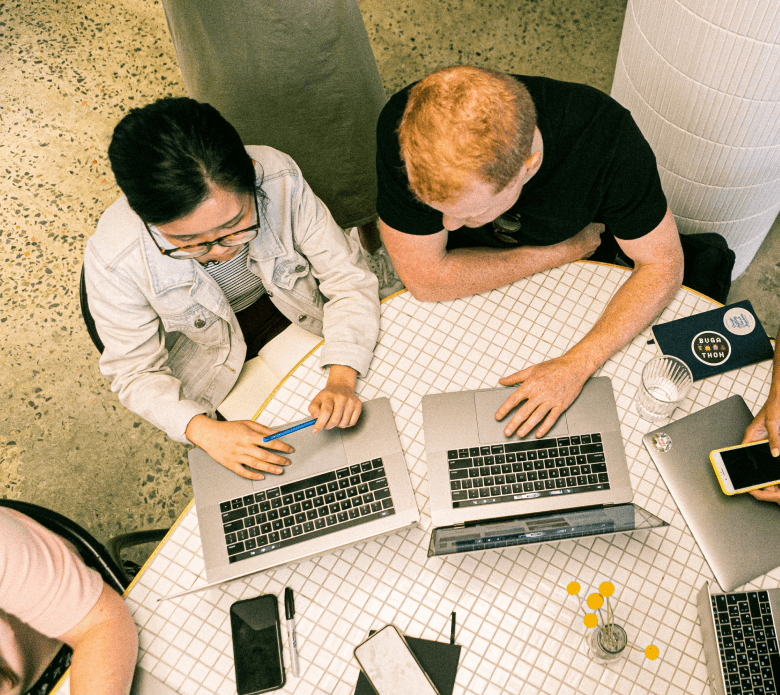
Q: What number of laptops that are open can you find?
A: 3